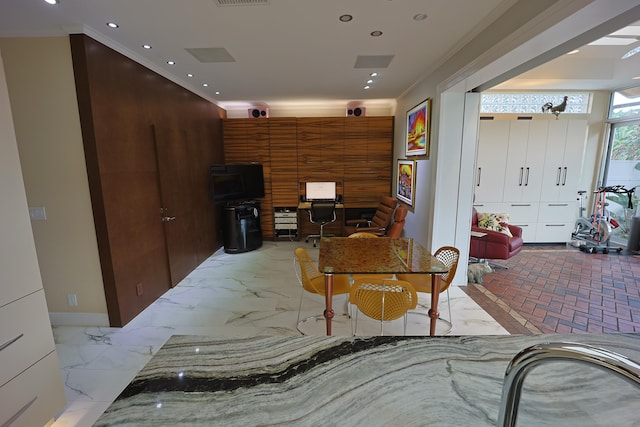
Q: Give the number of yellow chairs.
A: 4